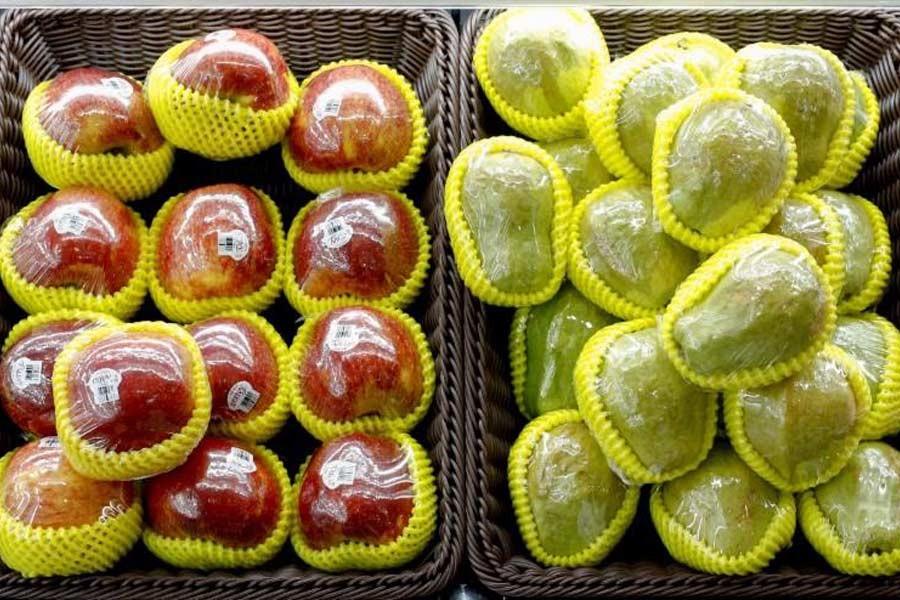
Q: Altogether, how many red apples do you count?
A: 13